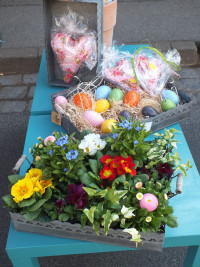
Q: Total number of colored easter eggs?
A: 12